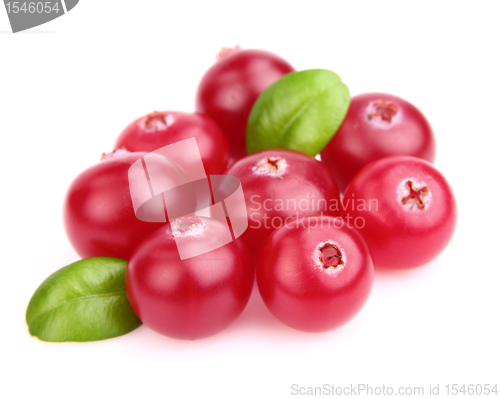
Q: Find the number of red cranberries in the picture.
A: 8